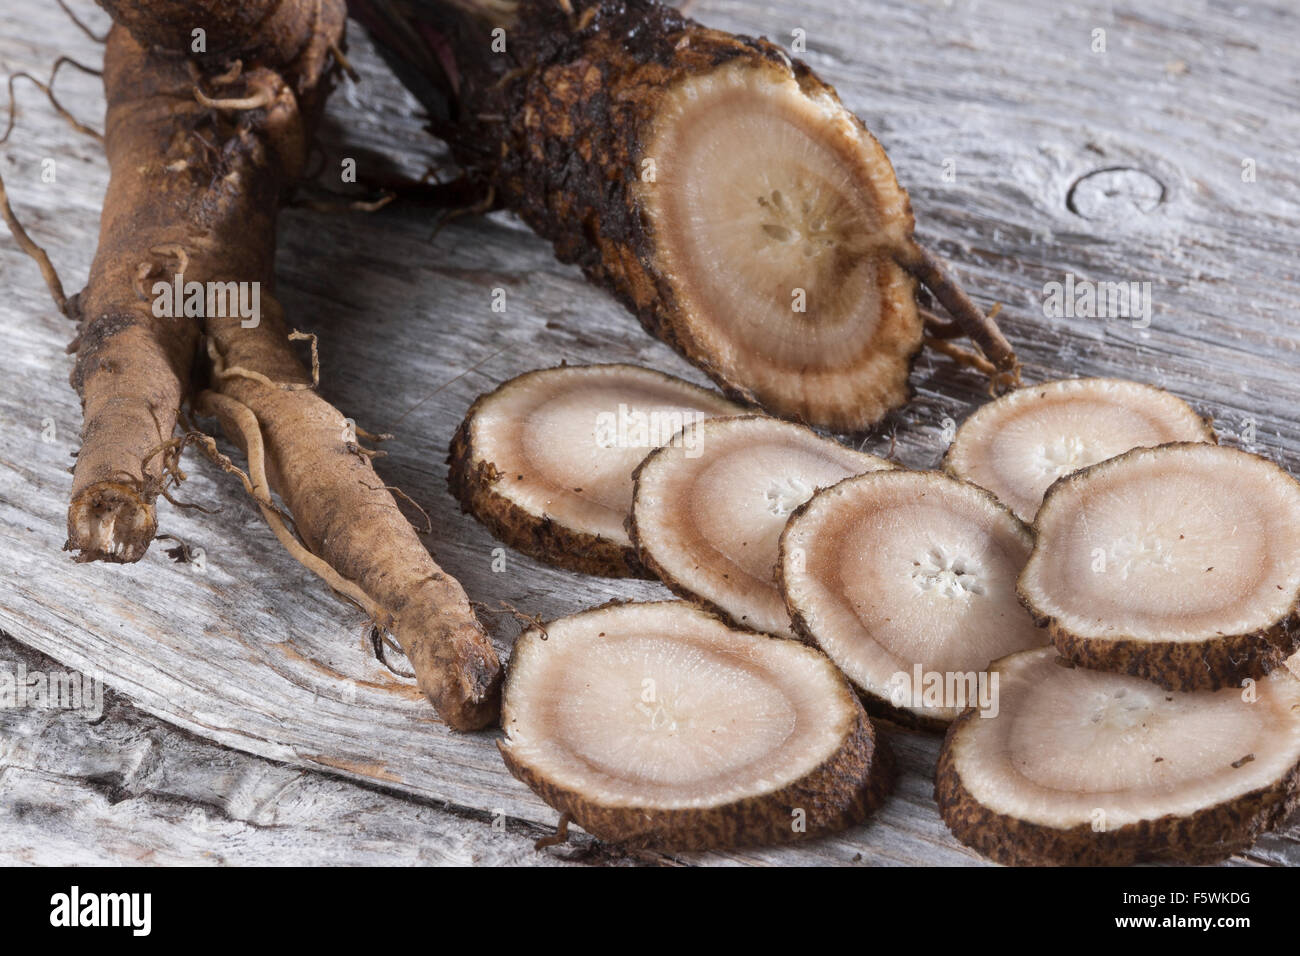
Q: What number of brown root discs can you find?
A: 7